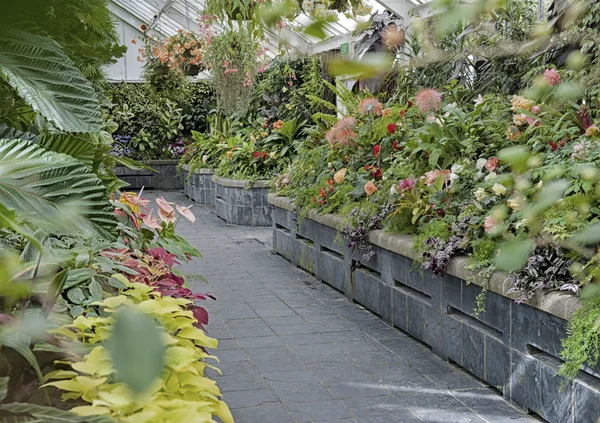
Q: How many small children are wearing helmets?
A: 0